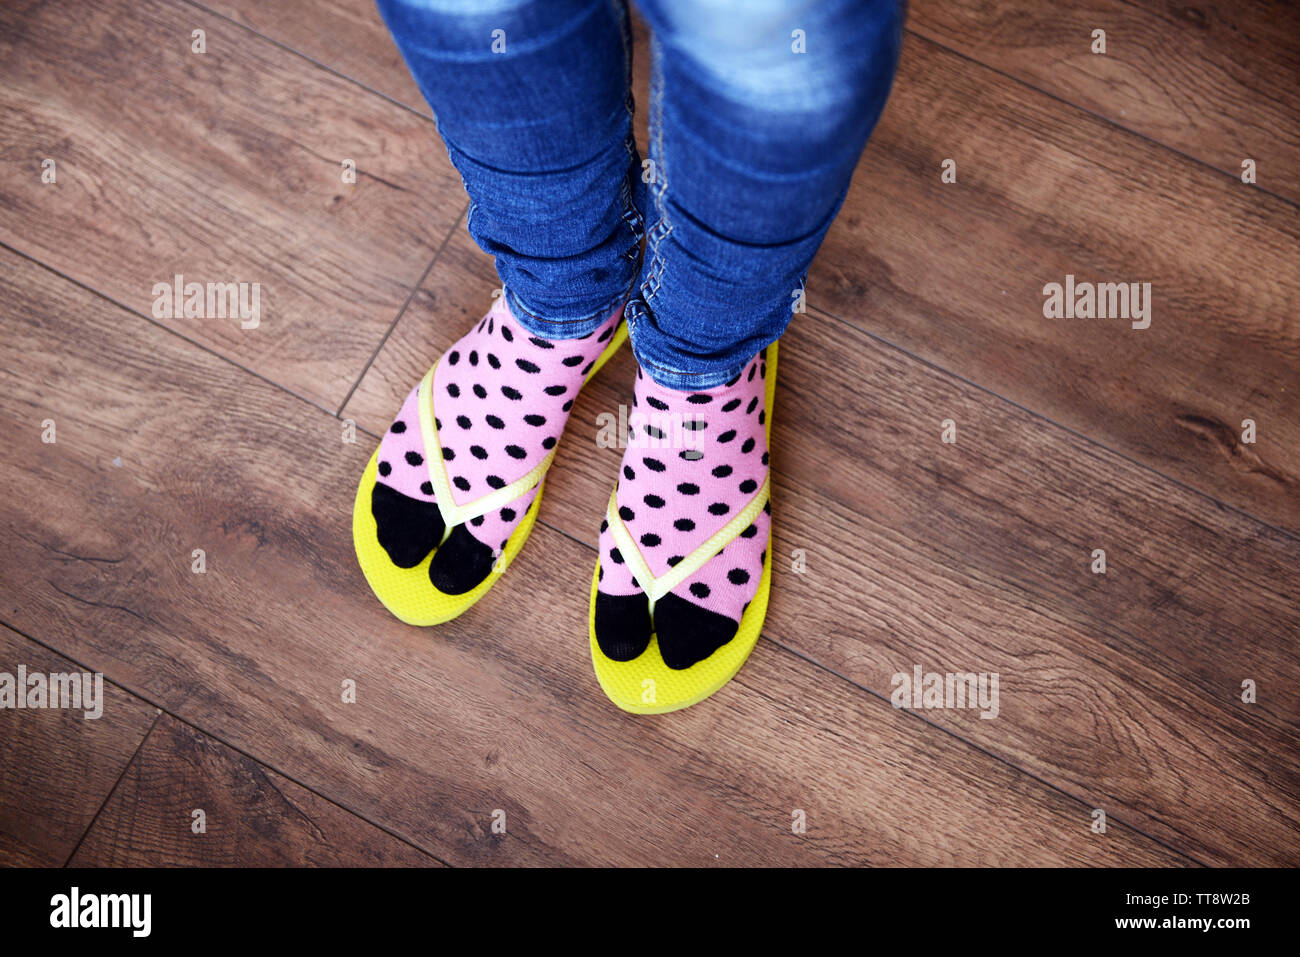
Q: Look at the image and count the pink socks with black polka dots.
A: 2